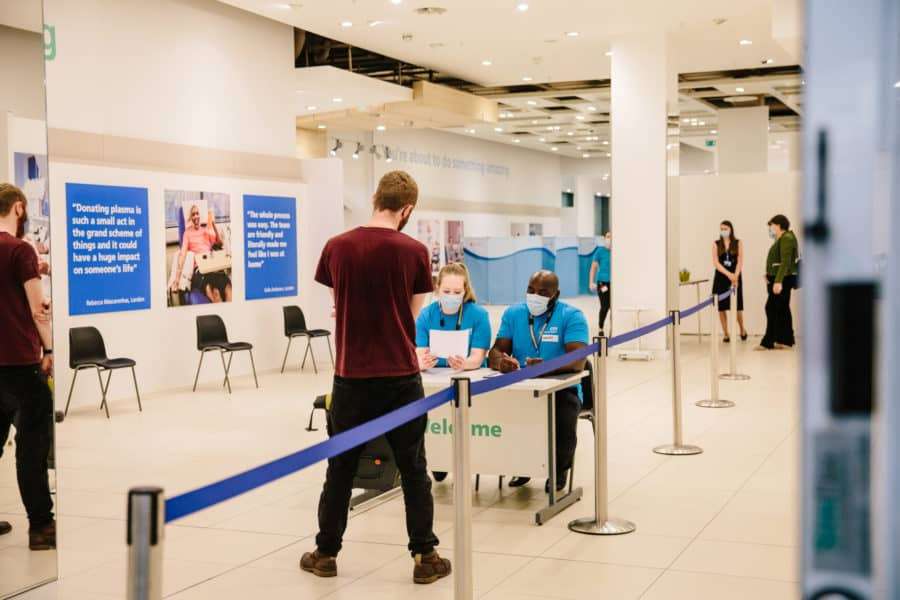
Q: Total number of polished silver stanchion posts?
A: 6